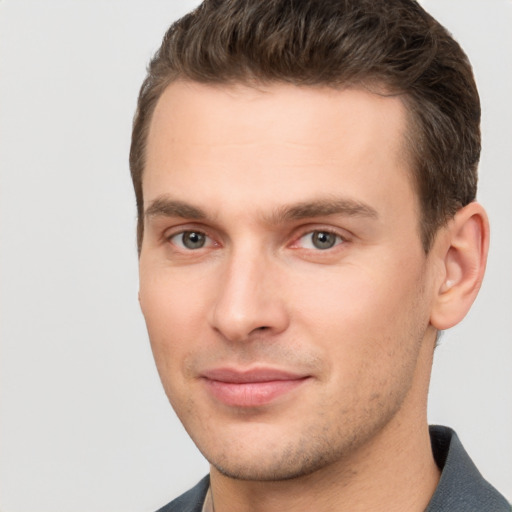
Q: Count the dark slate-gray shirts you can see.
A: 1